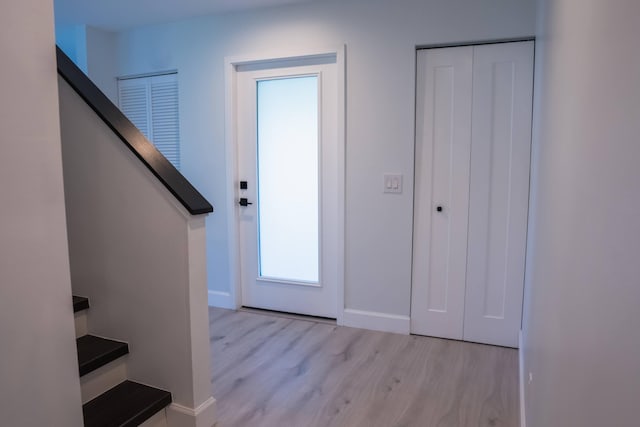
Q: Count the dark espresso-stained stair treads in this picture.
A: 3